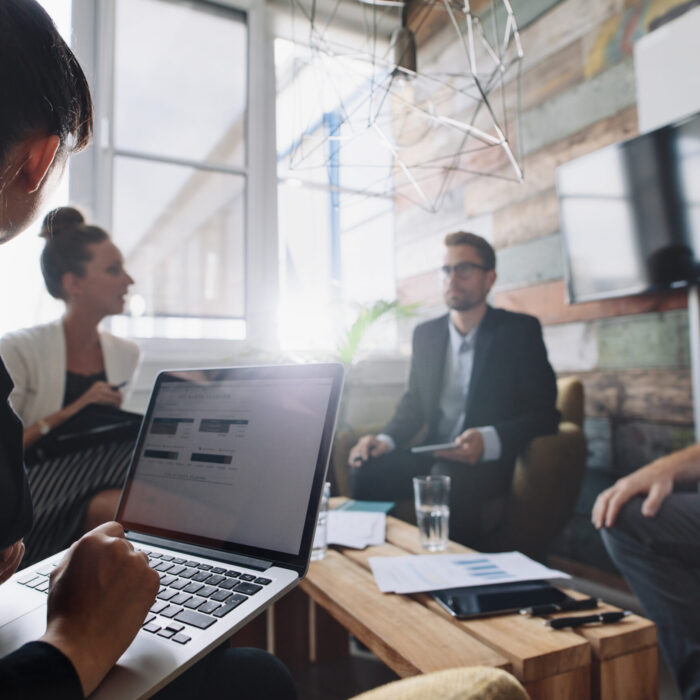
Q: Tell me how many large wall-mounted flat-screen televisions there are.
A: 1